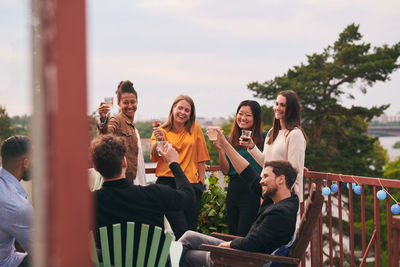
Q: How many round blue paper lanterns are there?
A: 6